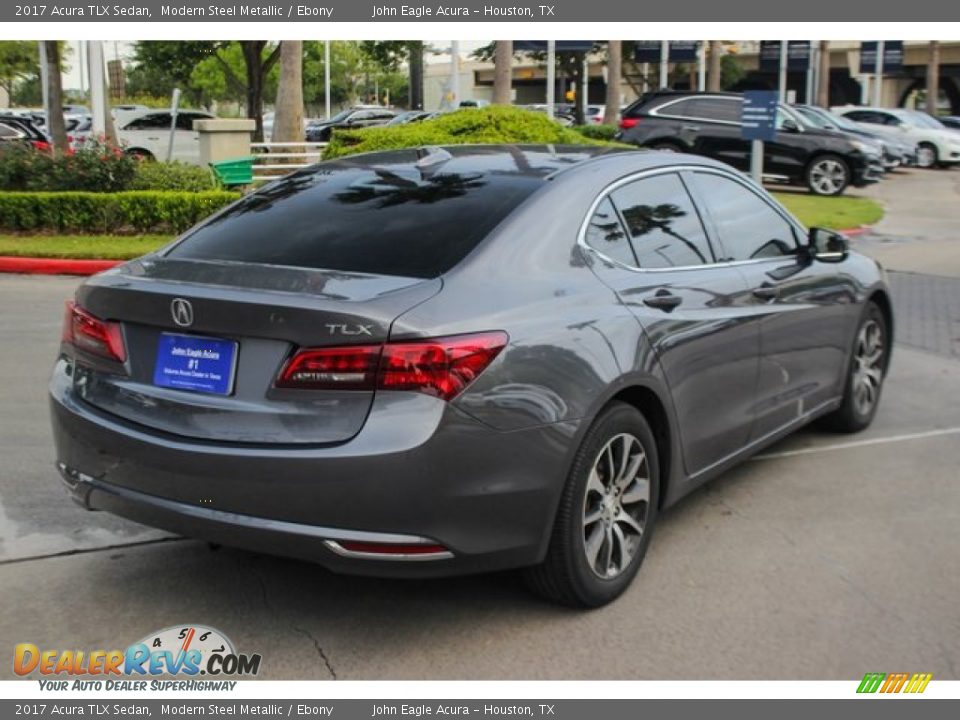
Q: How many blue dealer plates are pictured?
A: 1